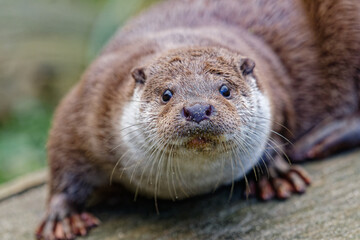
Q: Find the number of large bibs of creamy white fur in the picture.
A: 1